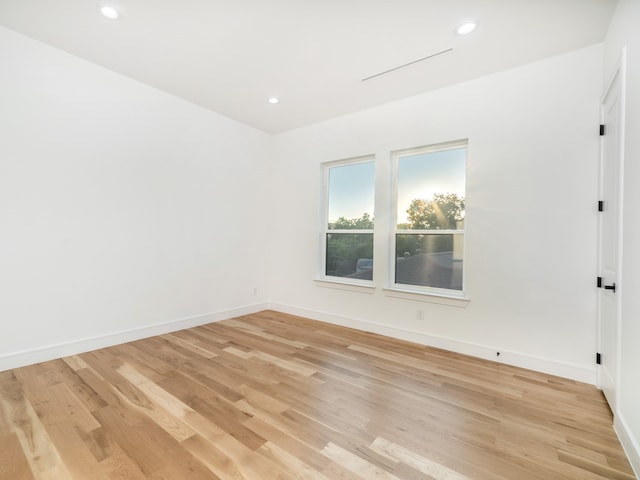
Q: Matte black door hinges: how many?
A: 4